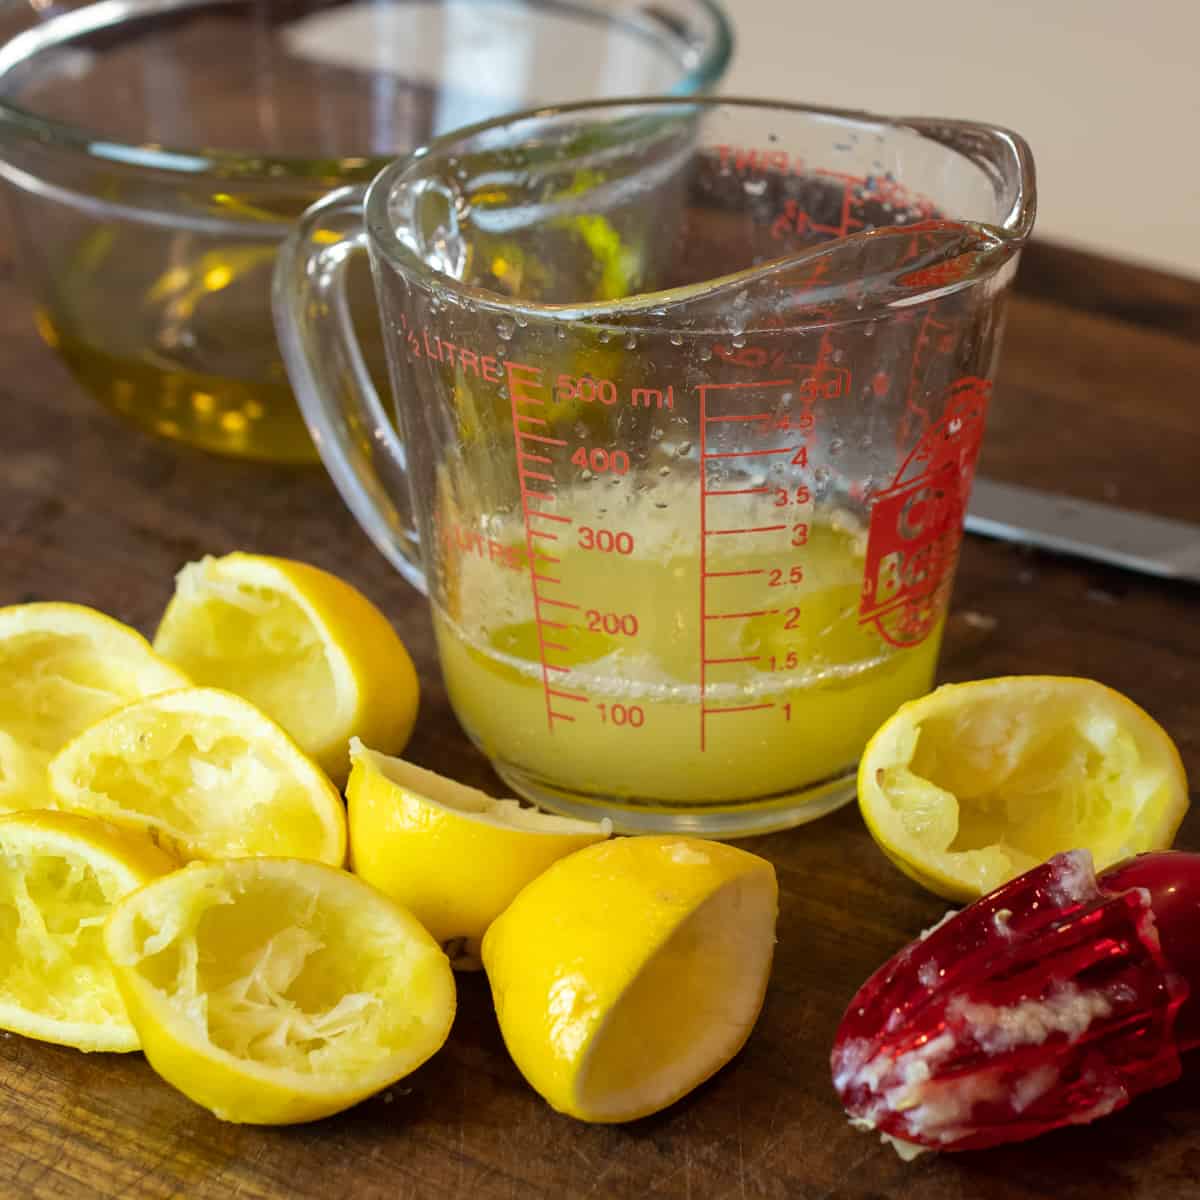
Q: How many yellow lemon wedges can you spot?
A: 8